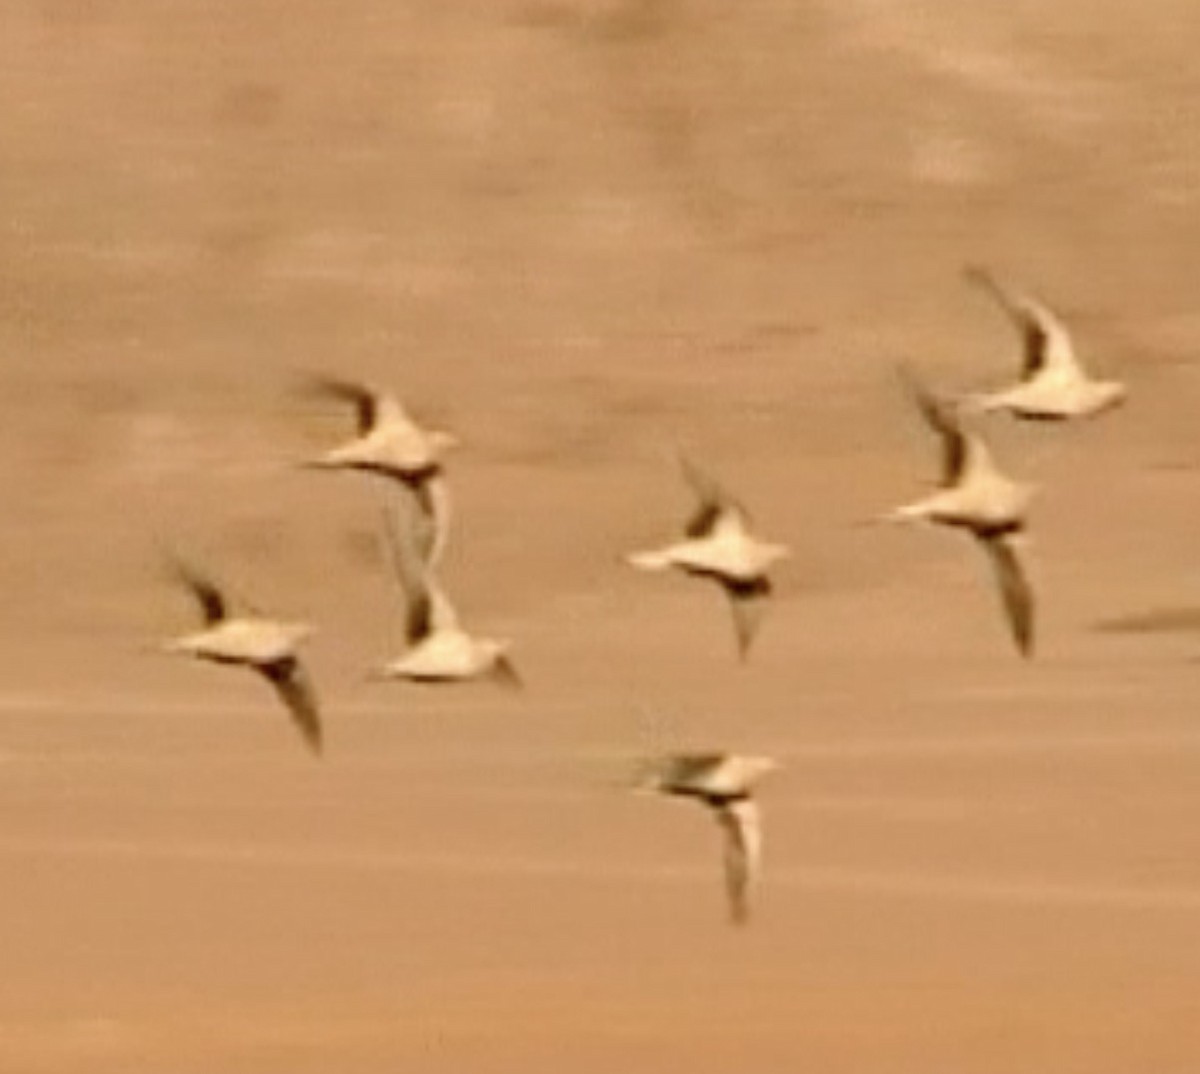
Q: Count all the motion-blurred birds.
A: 7